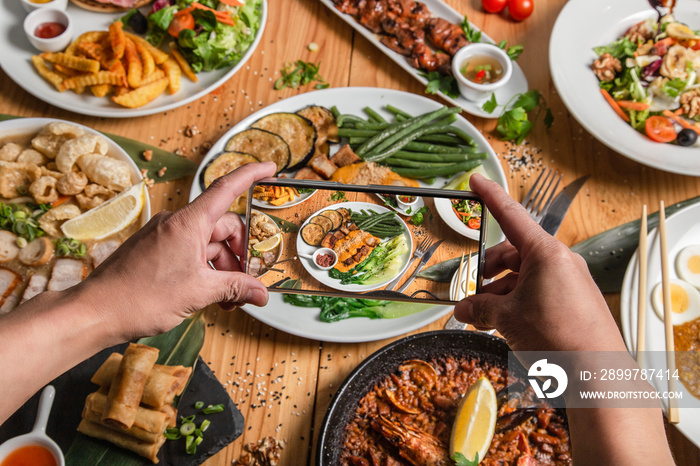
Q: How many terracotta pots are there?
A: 0